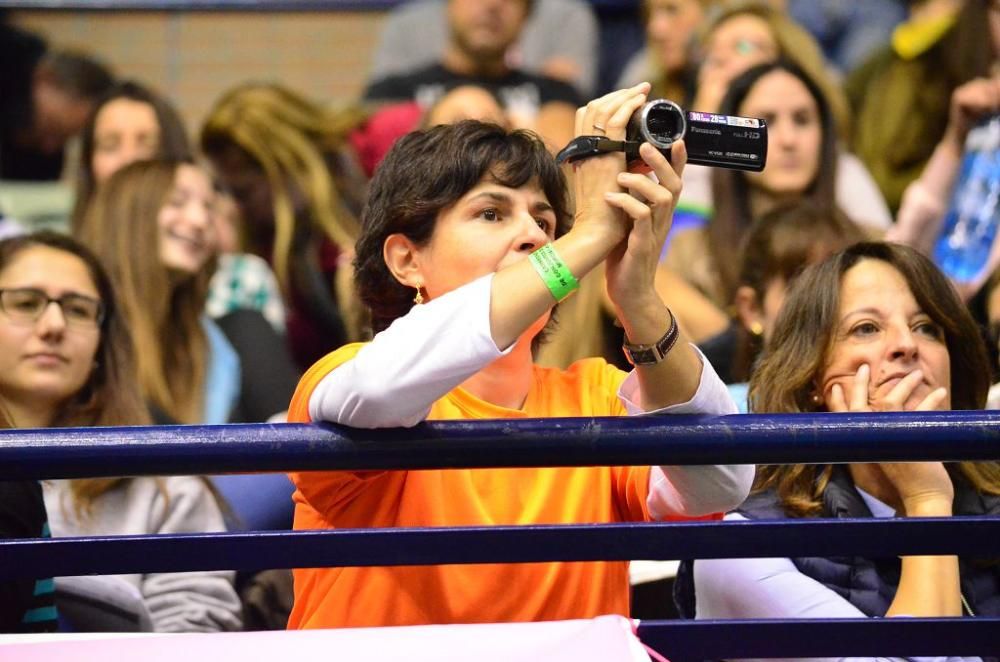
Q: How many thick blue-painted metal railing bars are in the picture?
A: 3